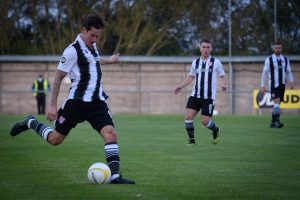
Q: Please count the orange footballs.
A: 0